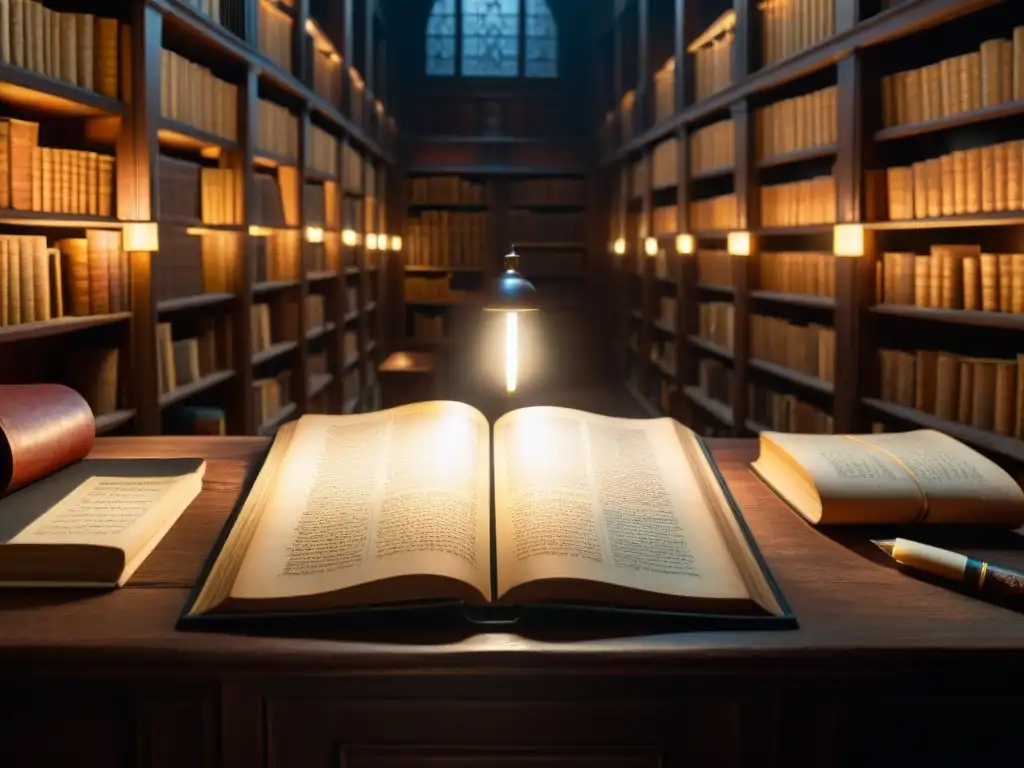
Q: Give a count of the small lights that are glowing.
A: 11